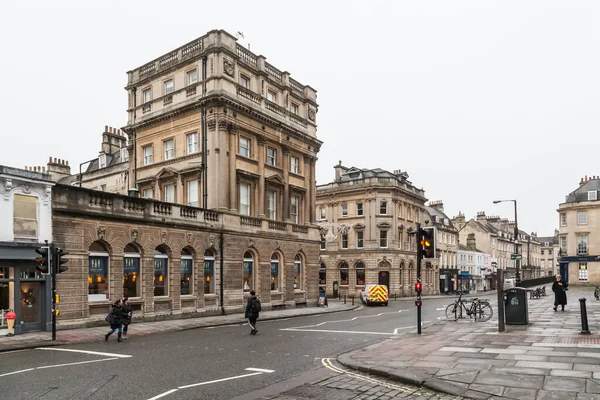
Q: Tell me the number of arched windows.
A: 13